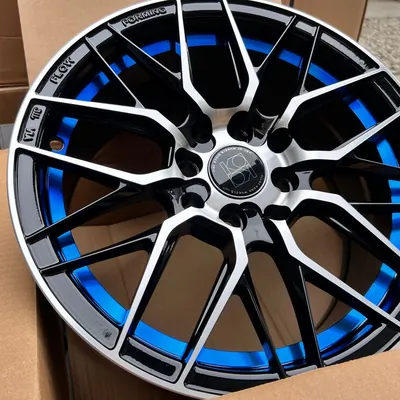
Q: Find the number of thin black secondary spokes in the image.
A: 10